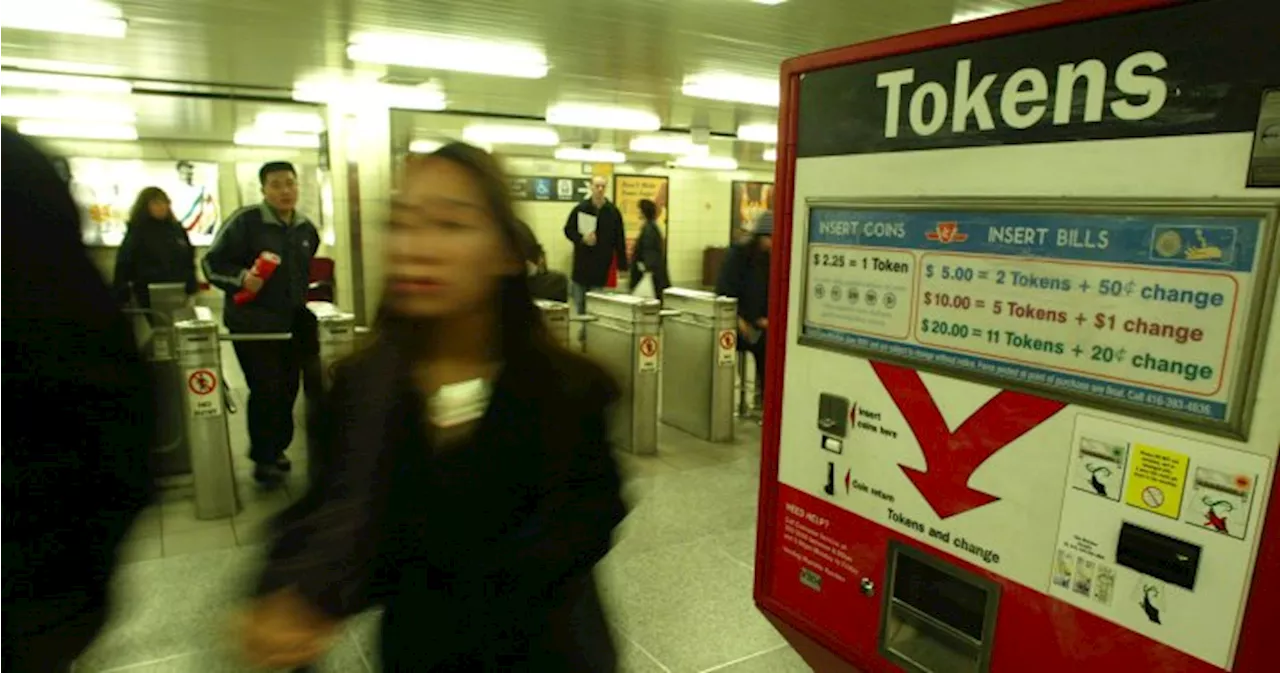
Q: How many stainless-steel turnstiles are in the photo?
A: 5